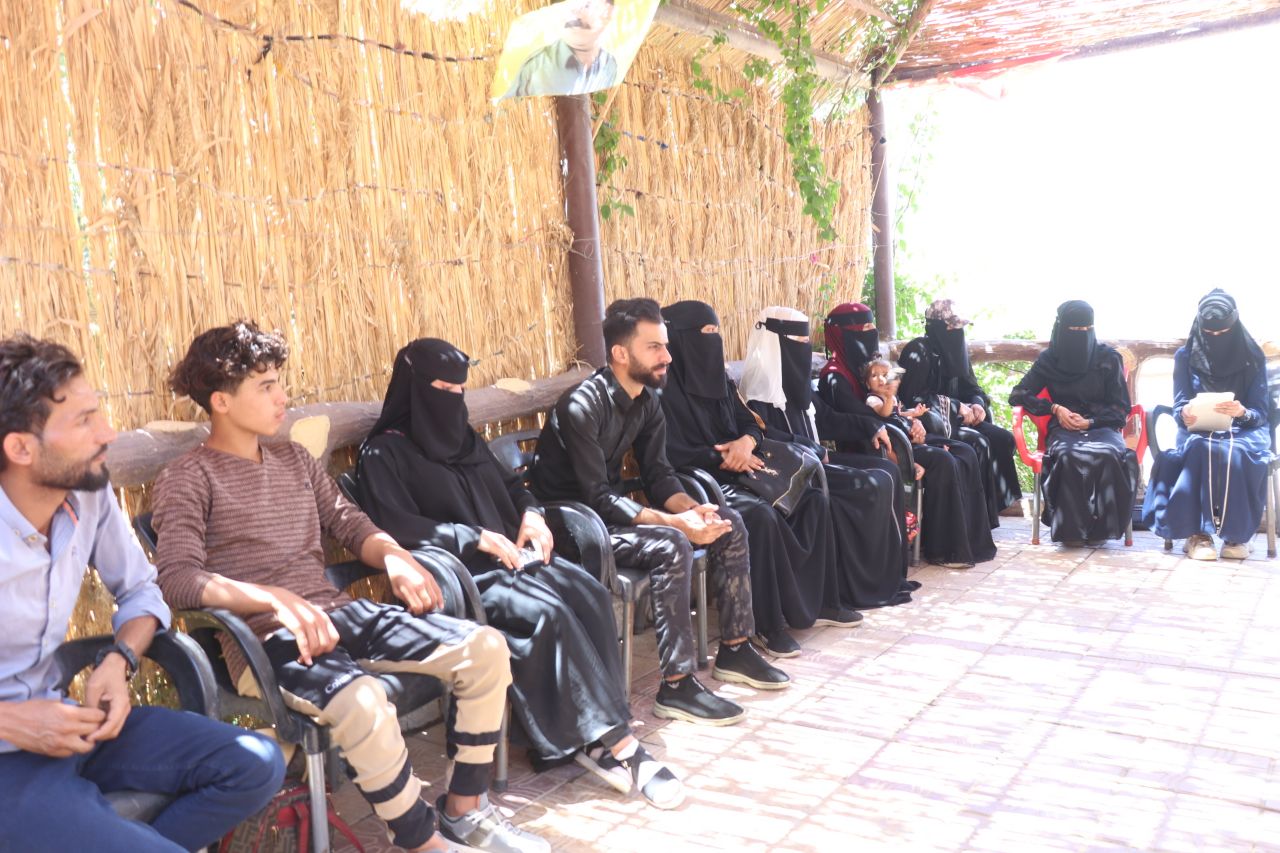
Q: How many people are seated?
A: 11